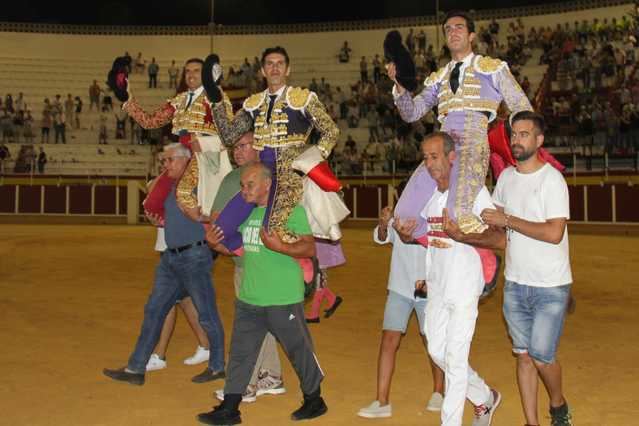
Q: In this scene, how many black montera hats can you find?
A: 3